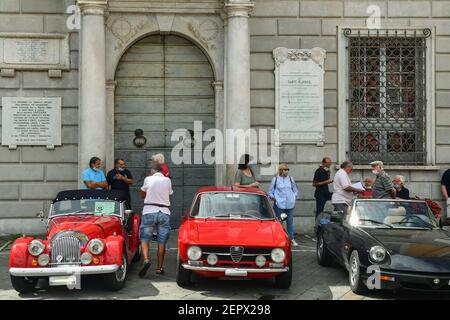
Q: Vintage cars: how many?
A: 3